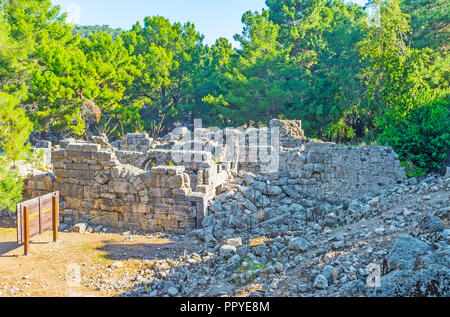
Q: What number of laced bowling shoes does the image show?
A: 0